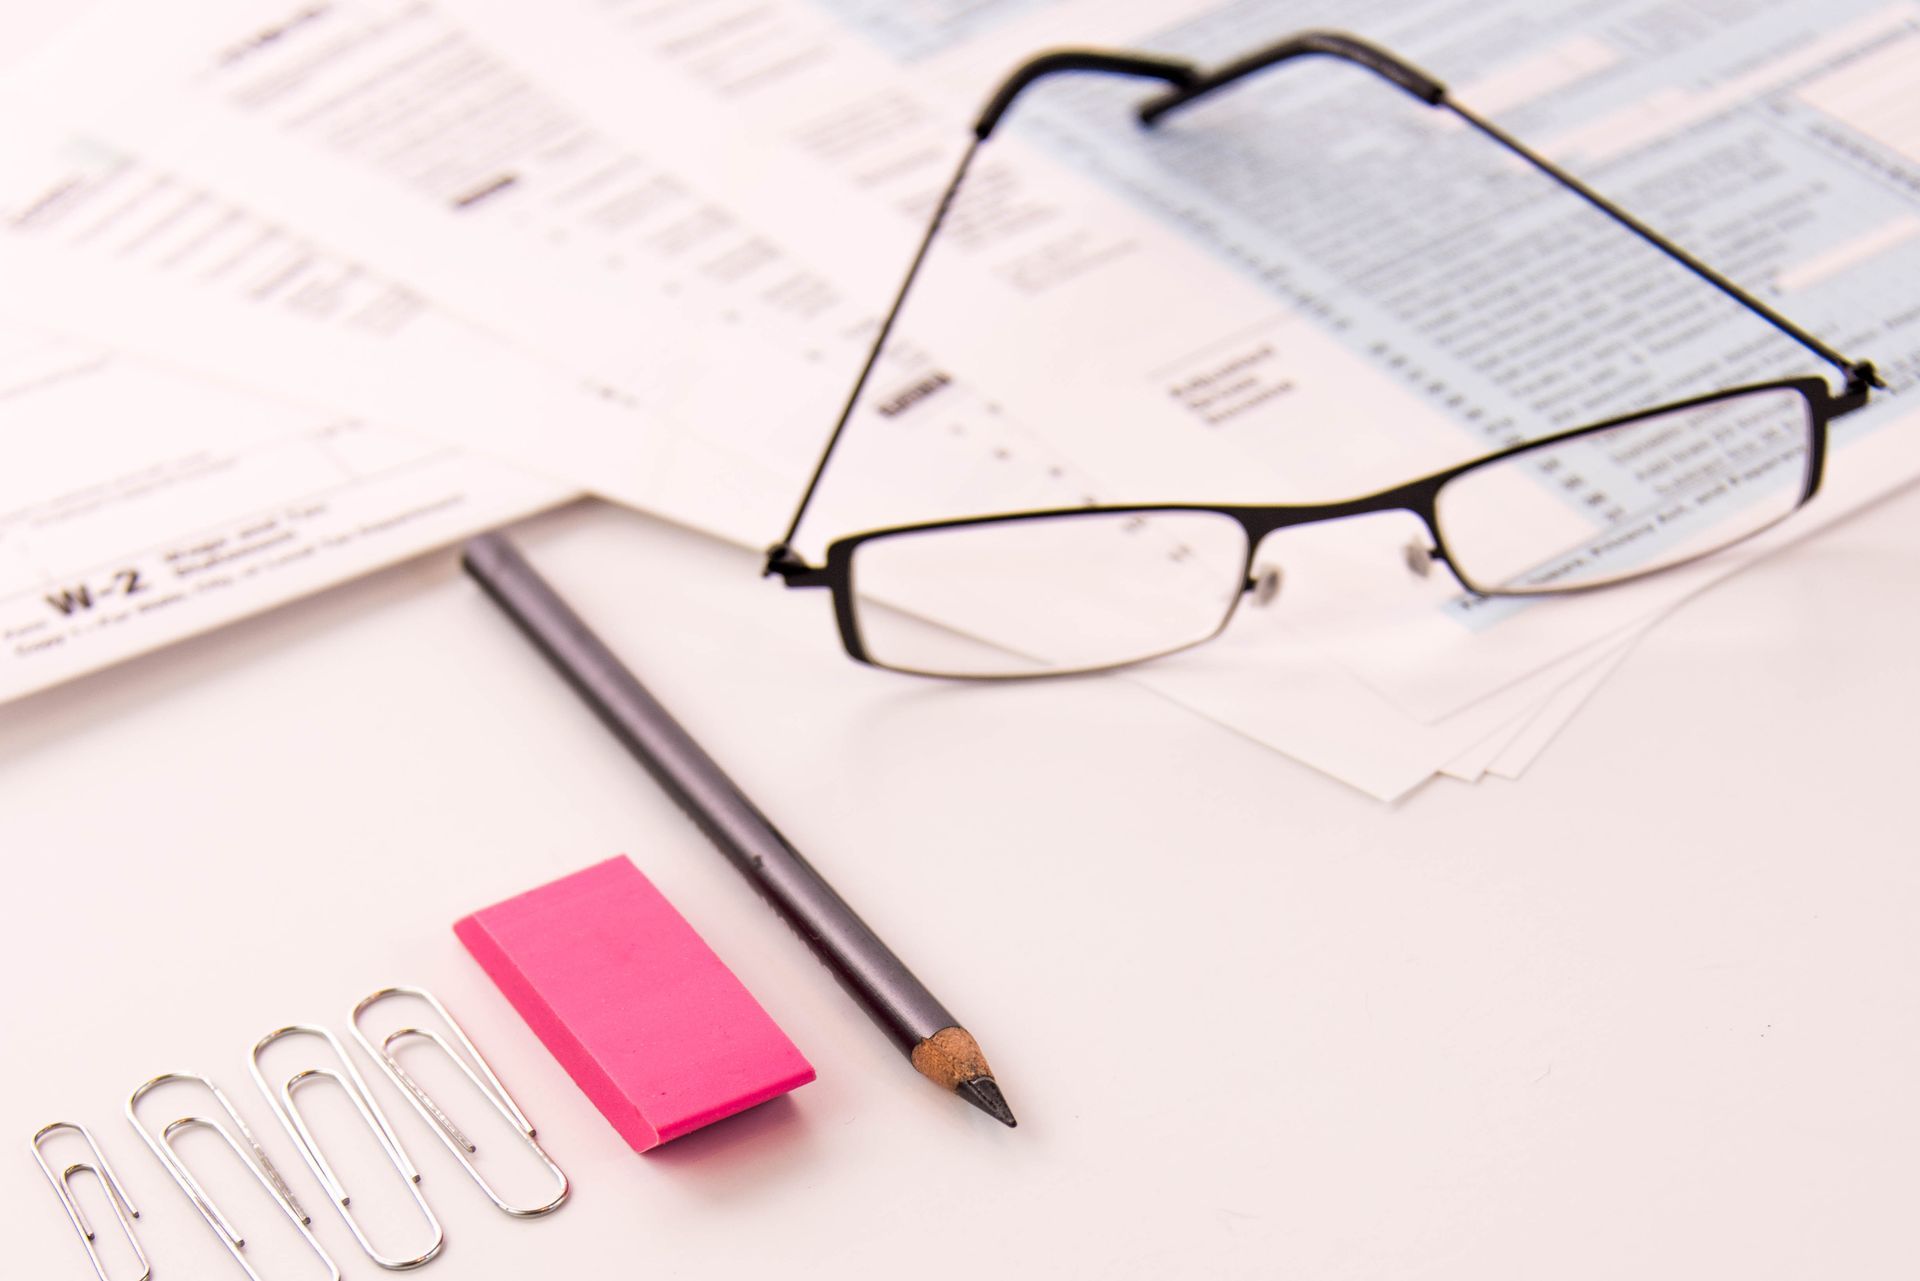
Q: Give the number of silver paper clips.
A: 4